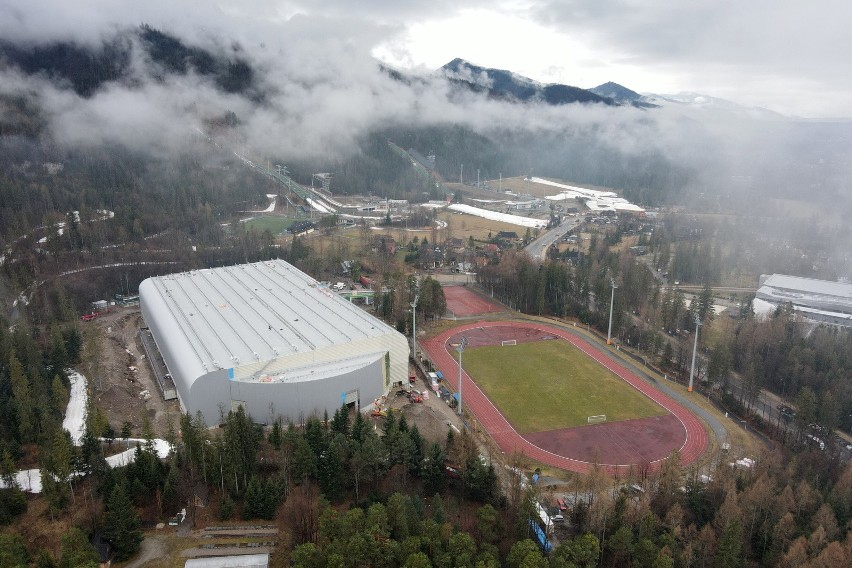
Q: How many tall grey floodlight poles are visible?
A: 4